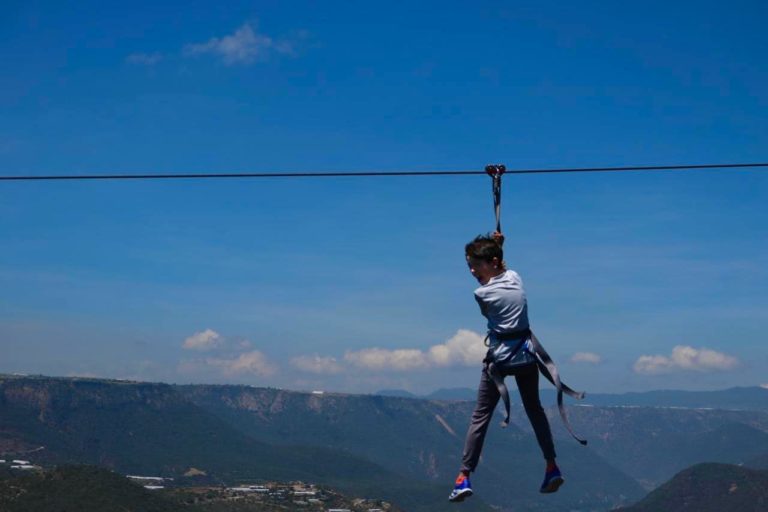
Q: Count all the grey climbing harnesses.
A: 1